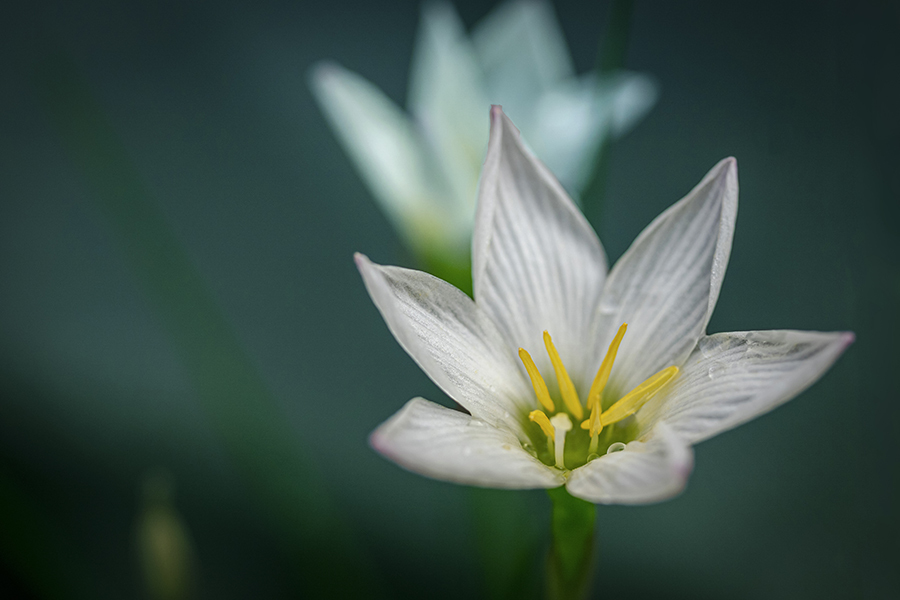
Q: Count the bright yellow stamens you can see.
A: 6